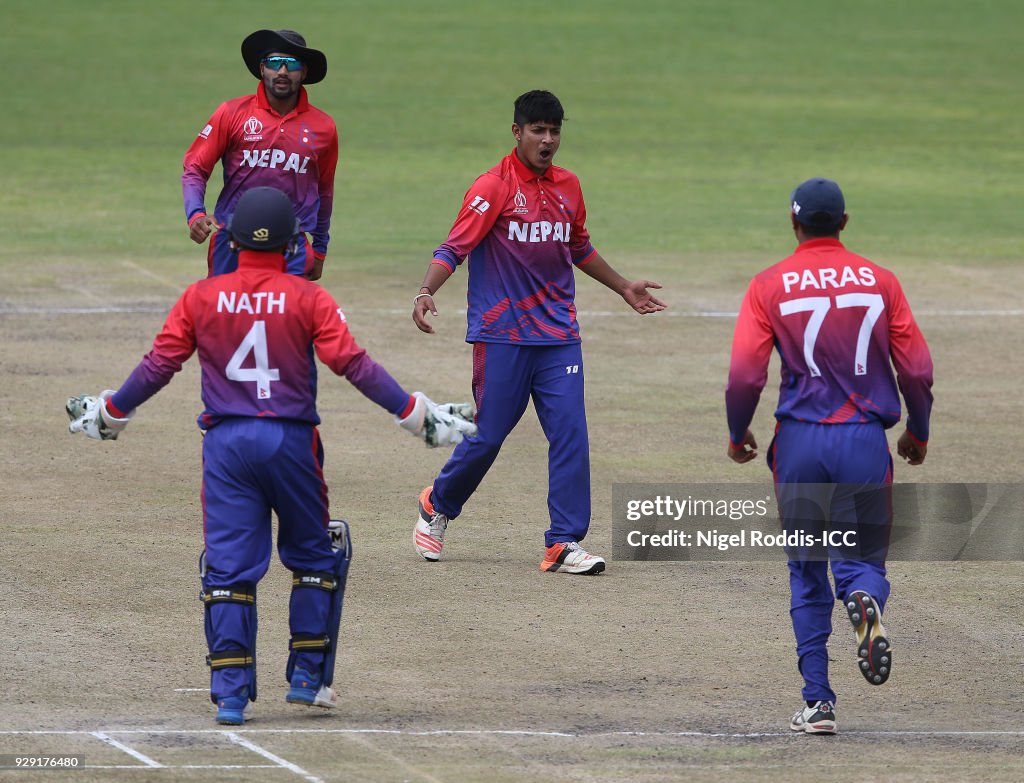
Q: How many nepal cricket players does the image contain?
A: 4